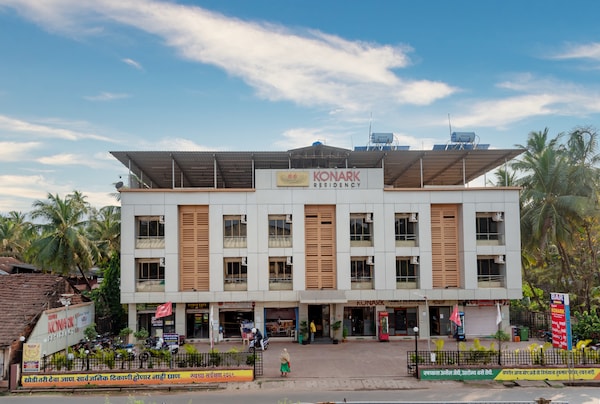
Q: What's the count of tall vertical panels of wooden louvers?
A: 3